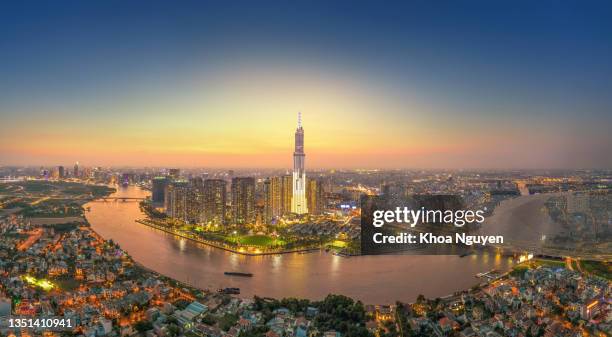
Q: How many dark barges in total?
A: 2